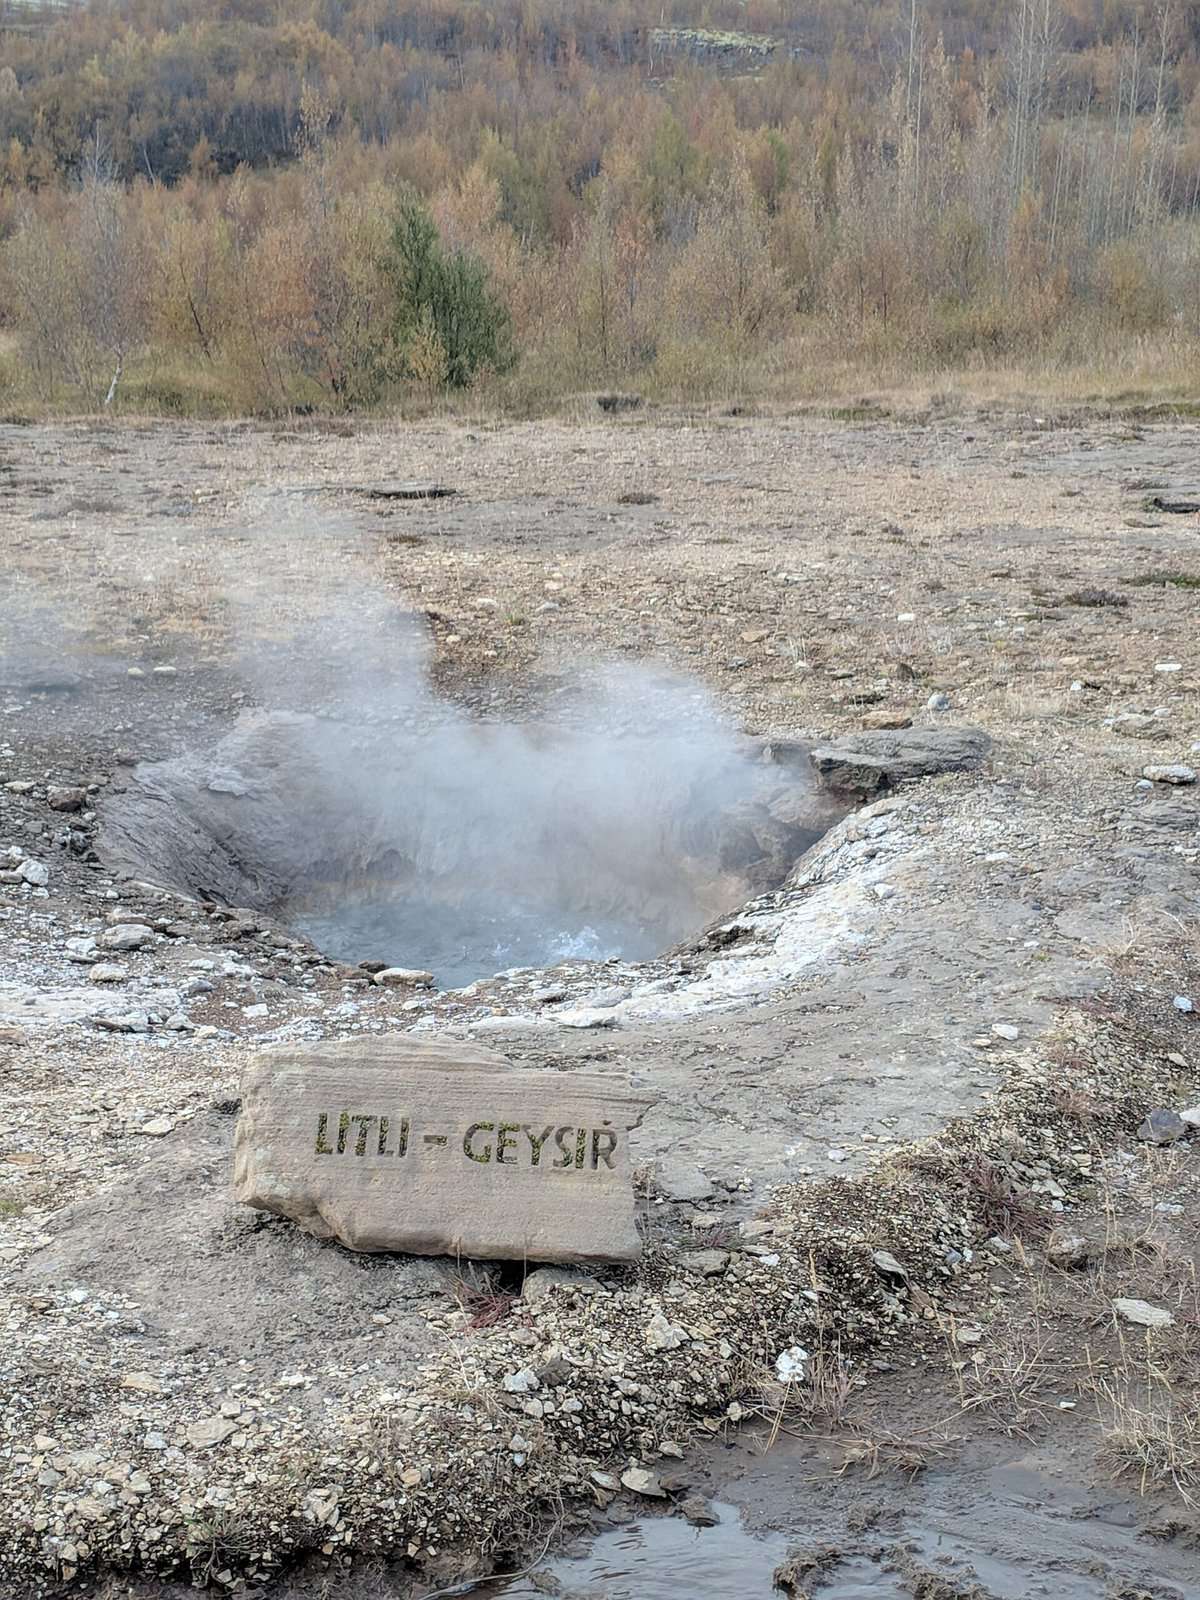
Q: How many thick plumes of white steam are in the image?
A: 2